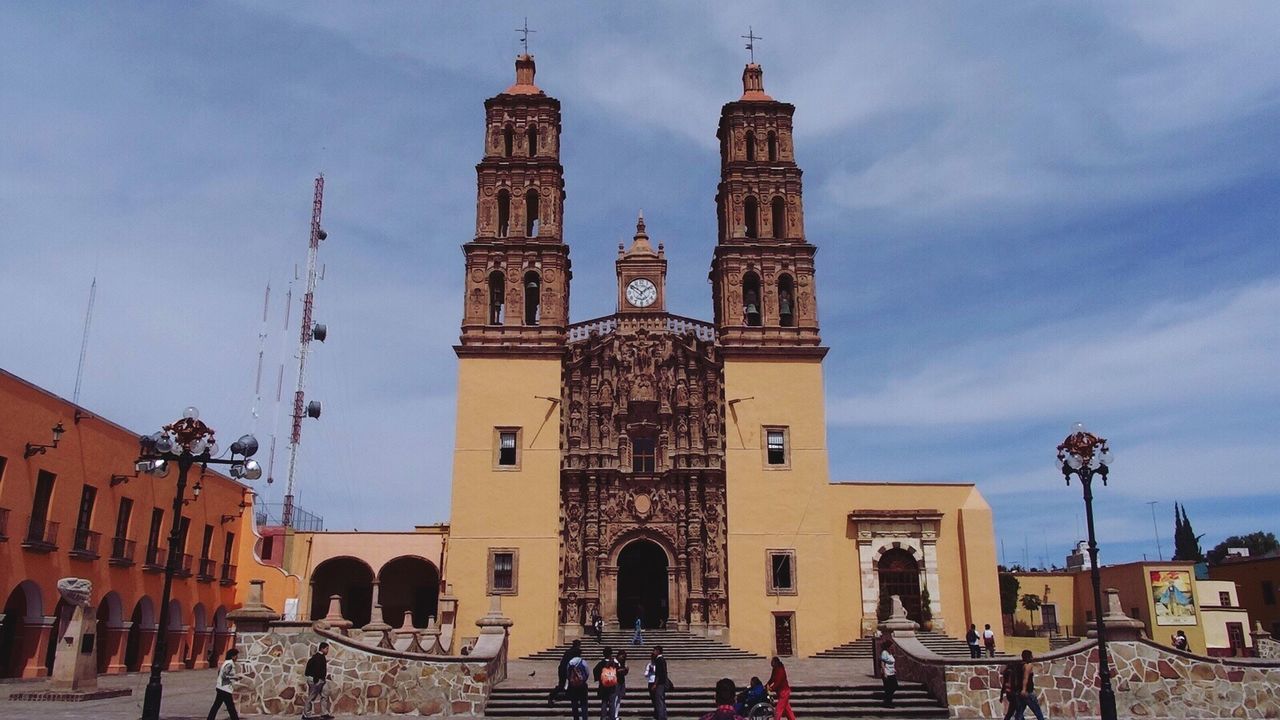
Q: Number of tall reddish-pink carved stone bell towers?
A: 2